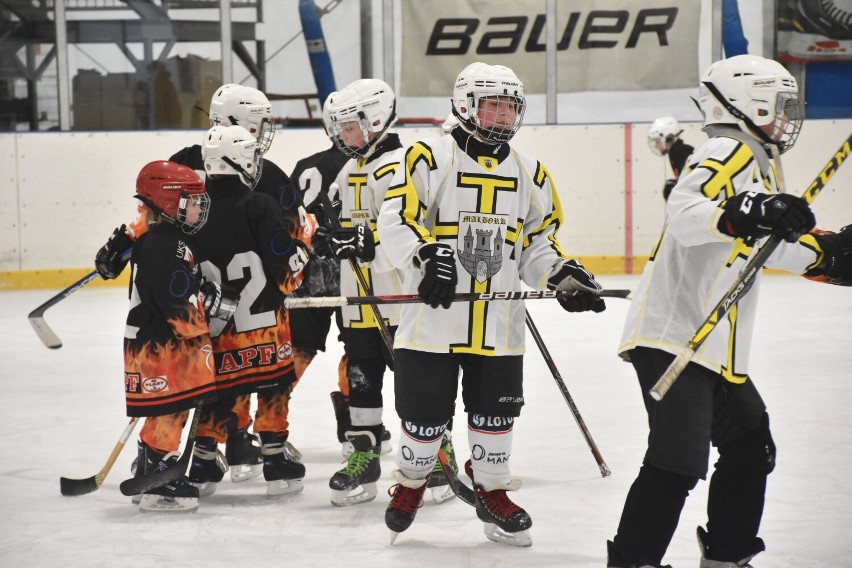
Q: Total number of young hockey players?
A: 8